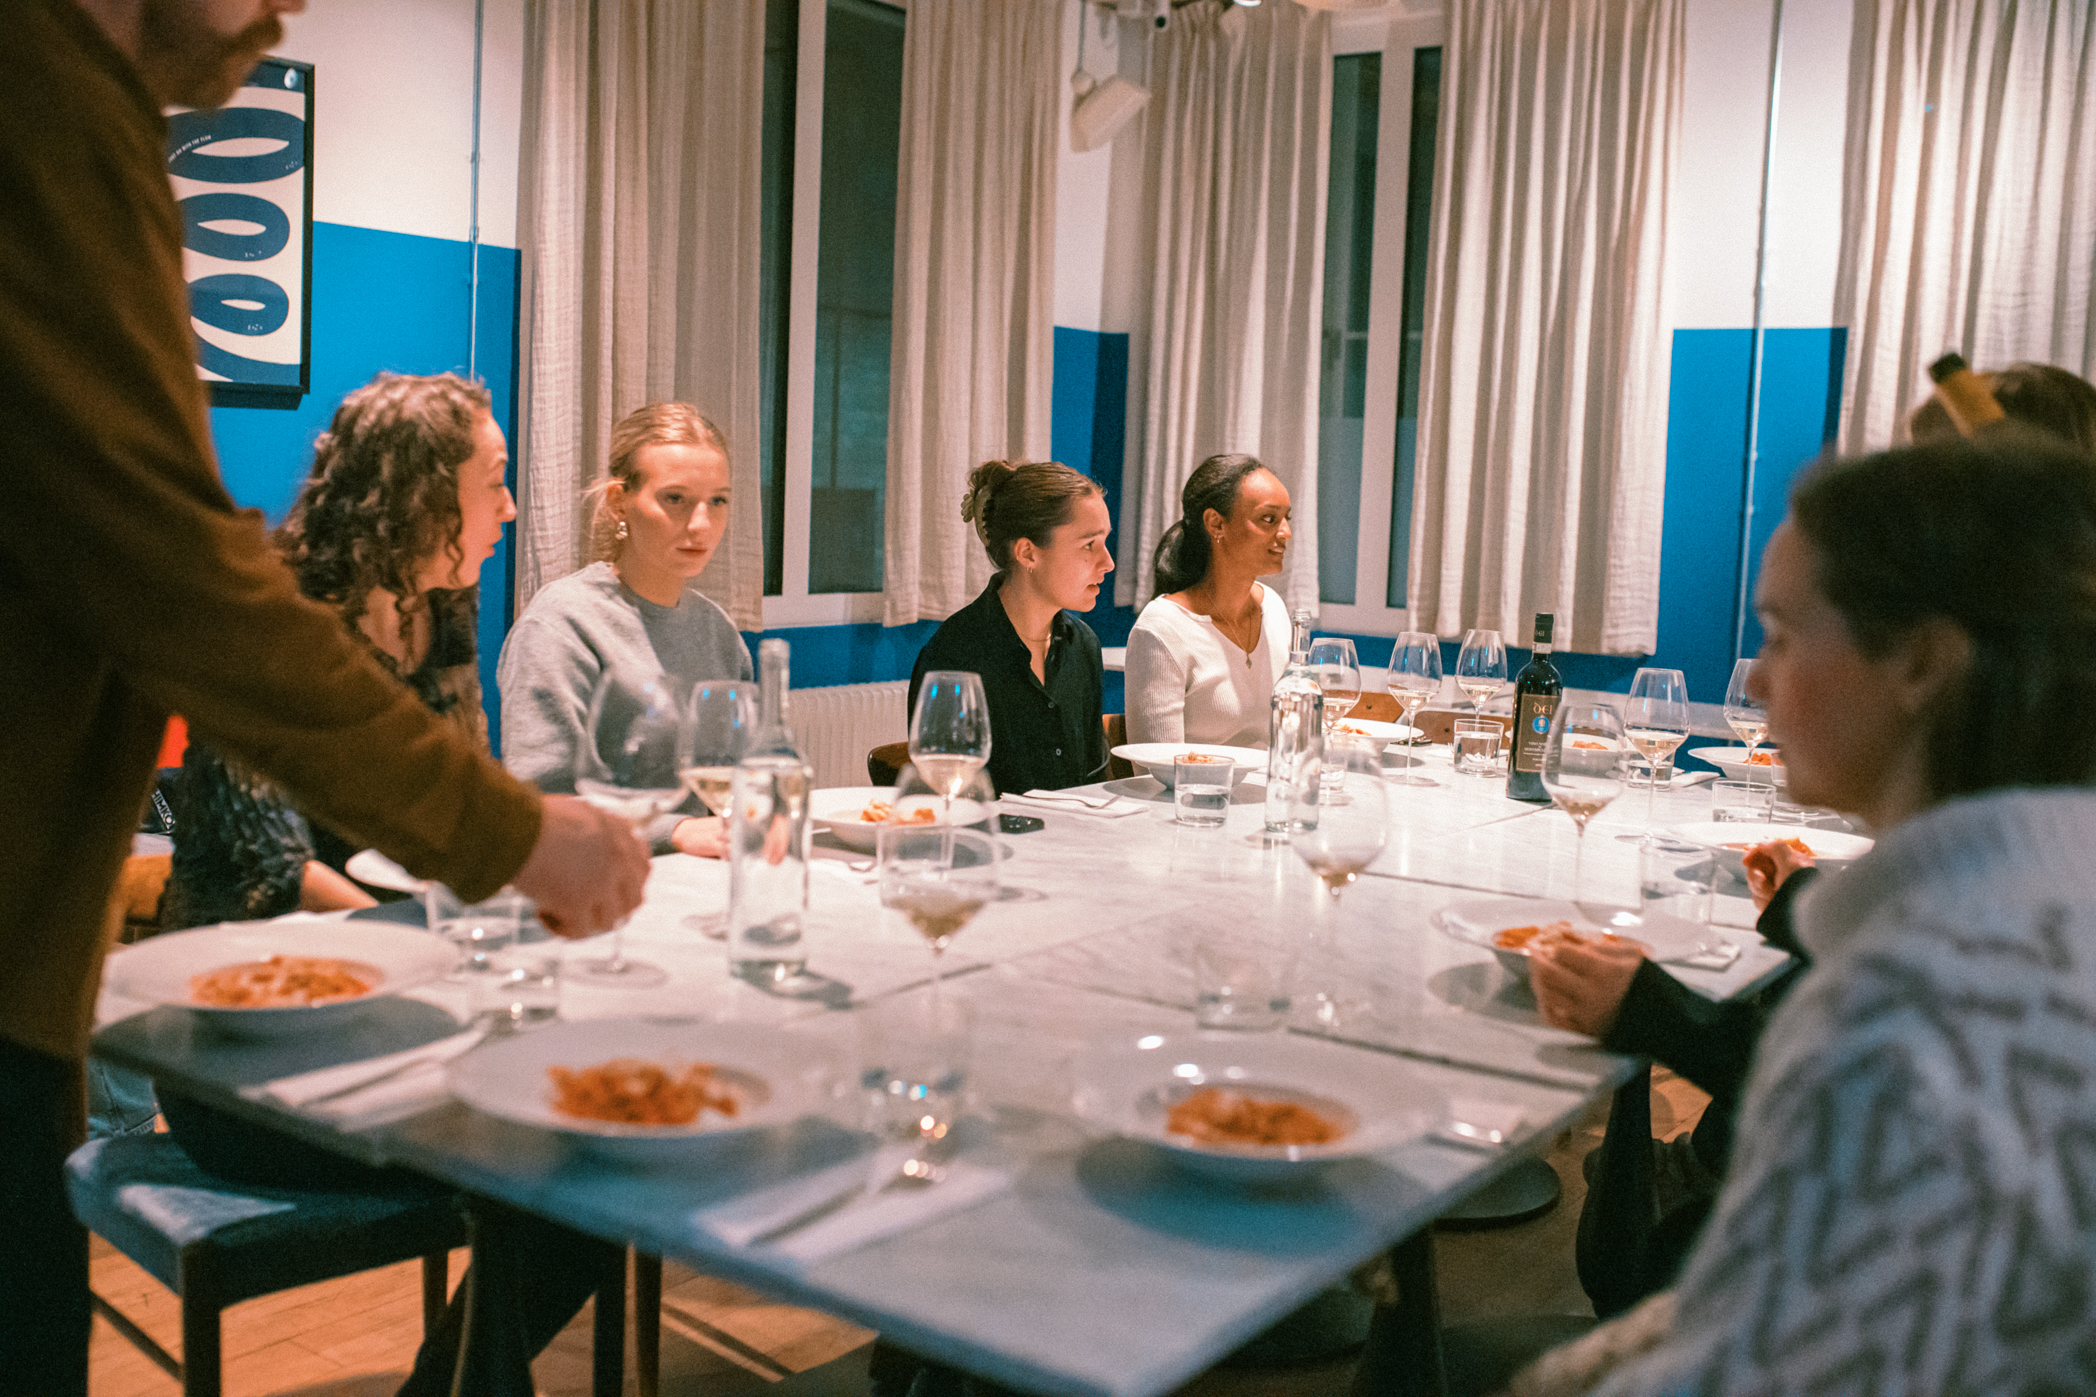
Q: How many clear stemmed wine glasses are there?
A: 11